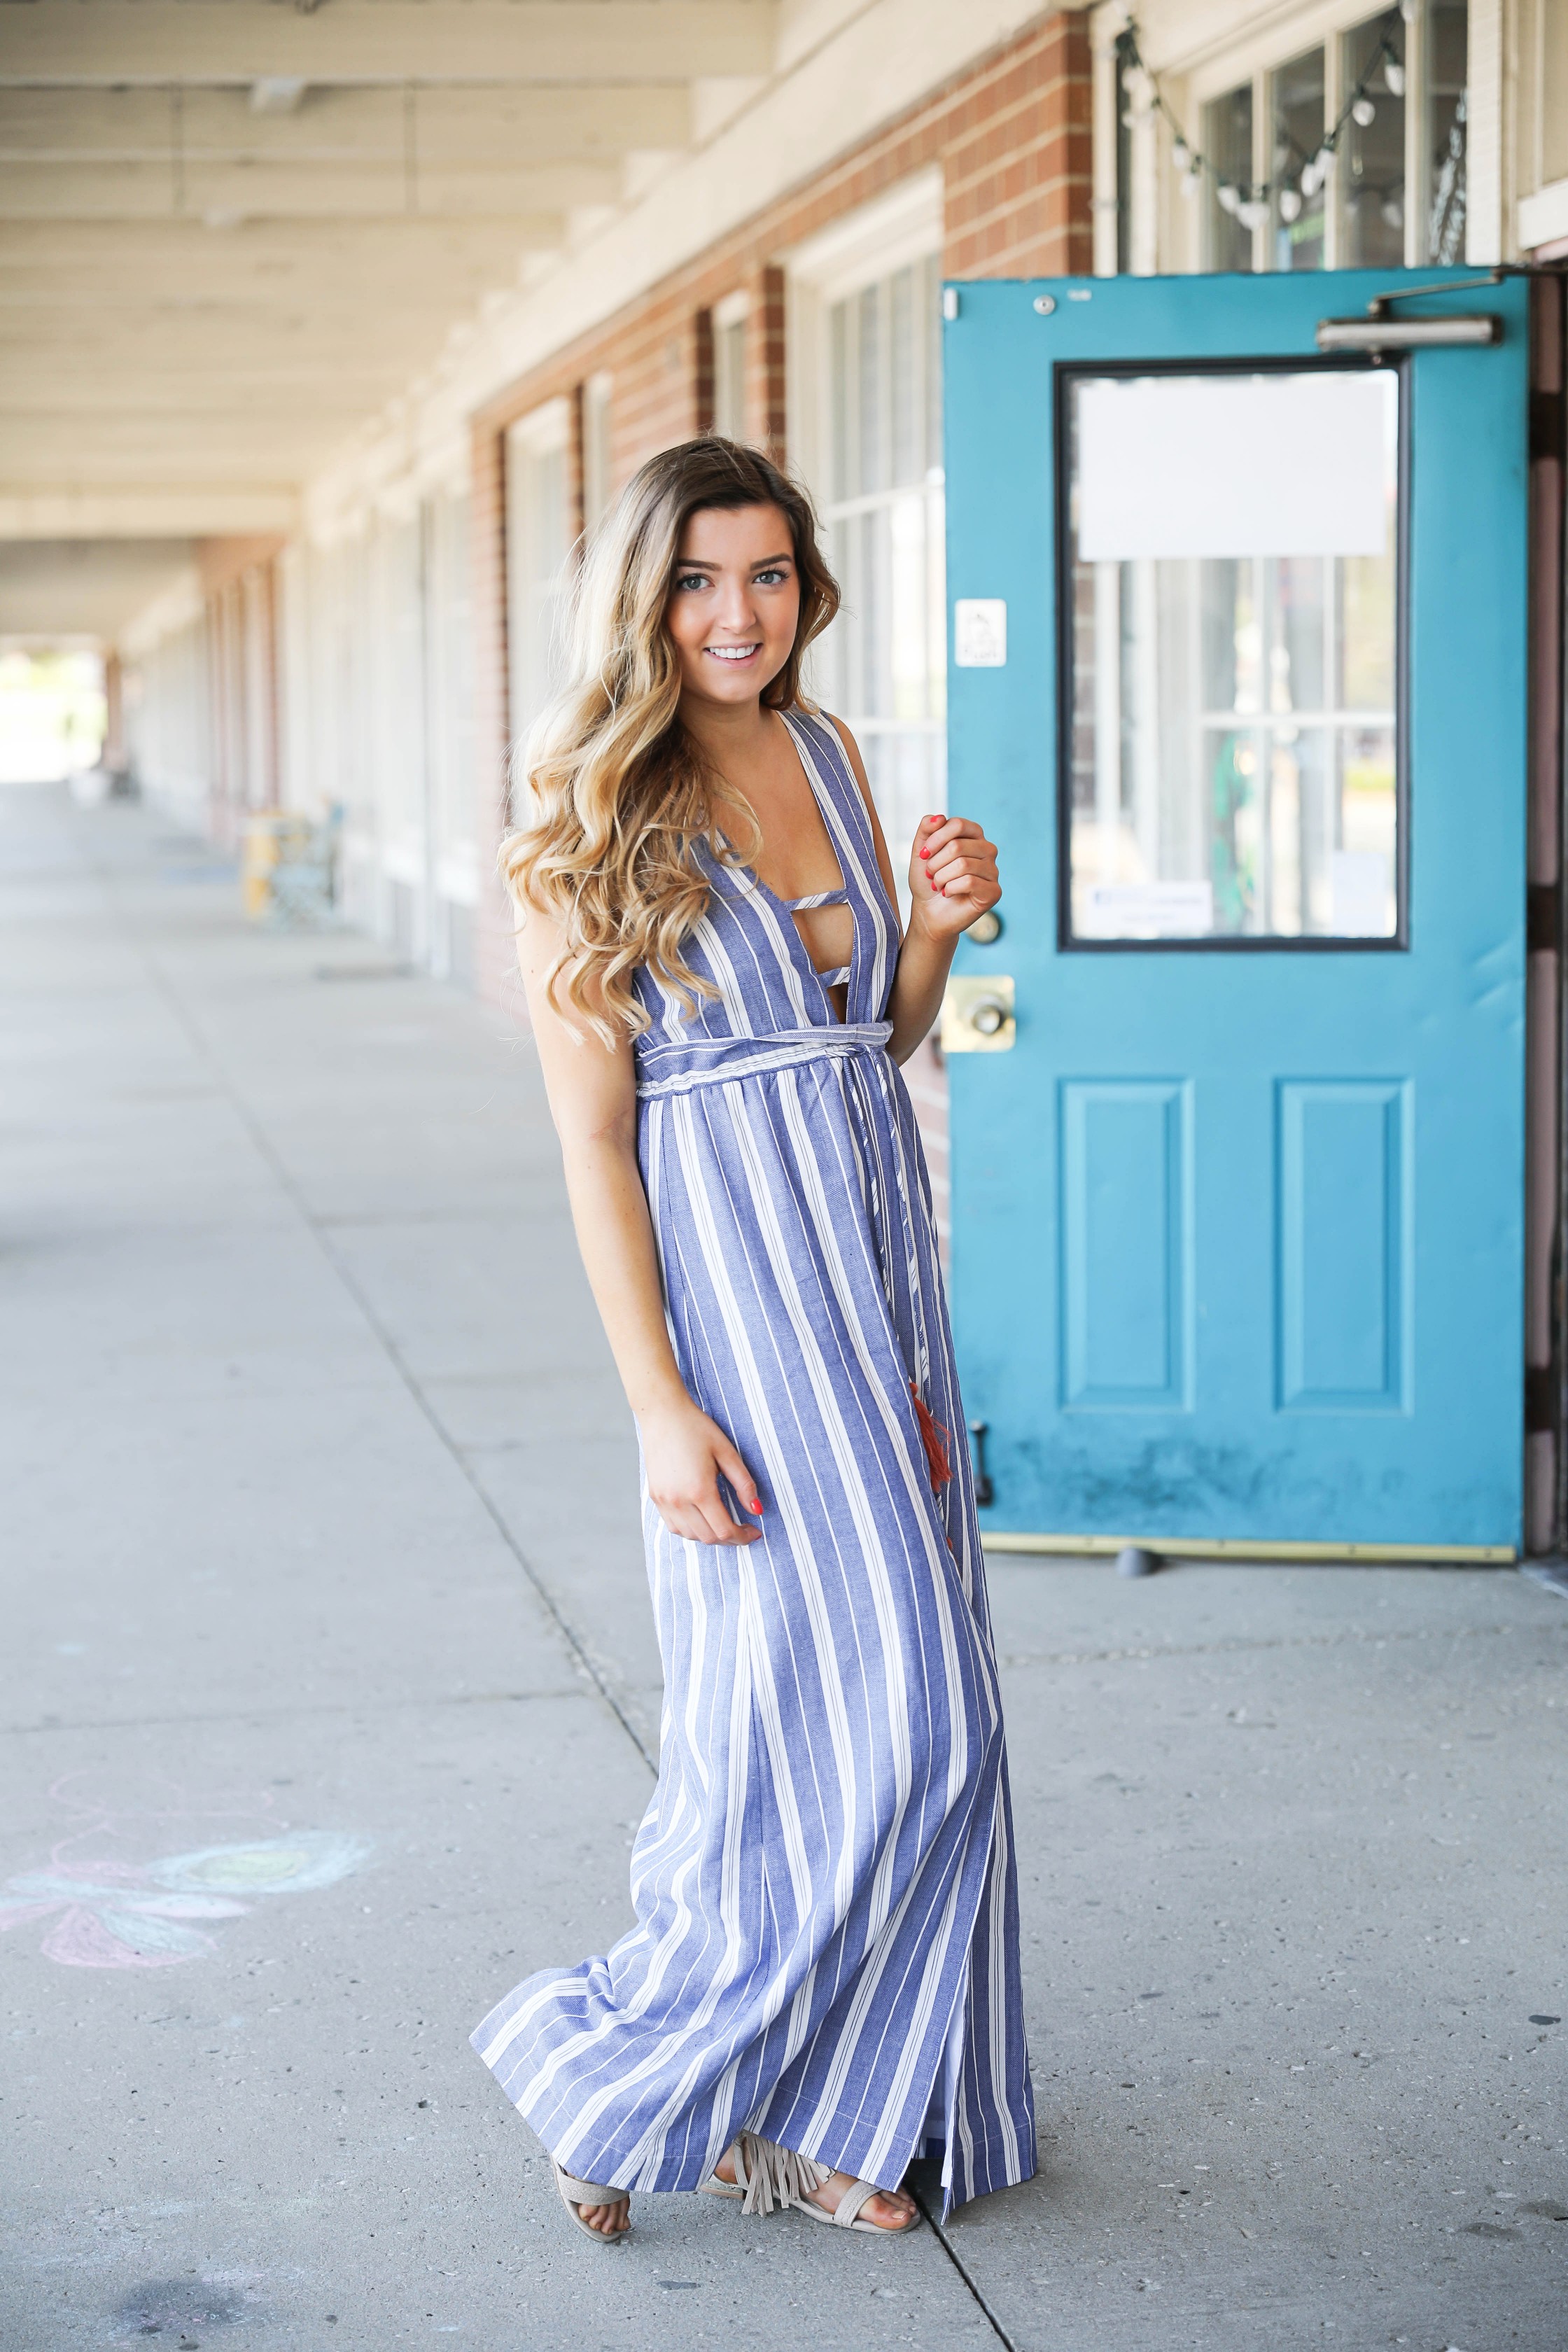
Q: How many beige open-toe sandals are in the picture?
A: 2